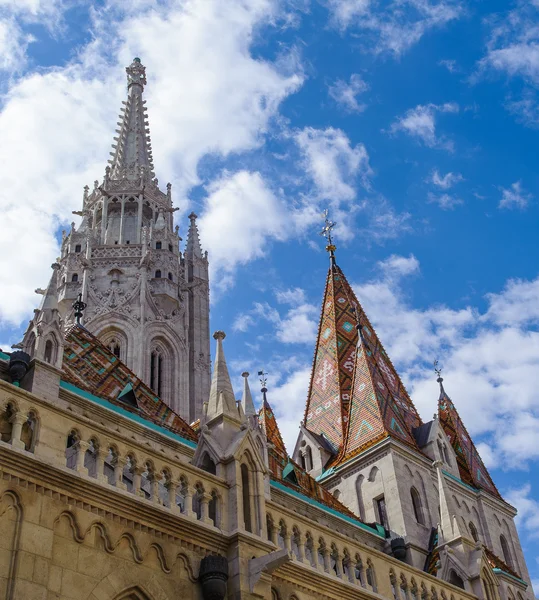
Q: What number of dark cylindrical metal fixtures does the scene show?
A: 3